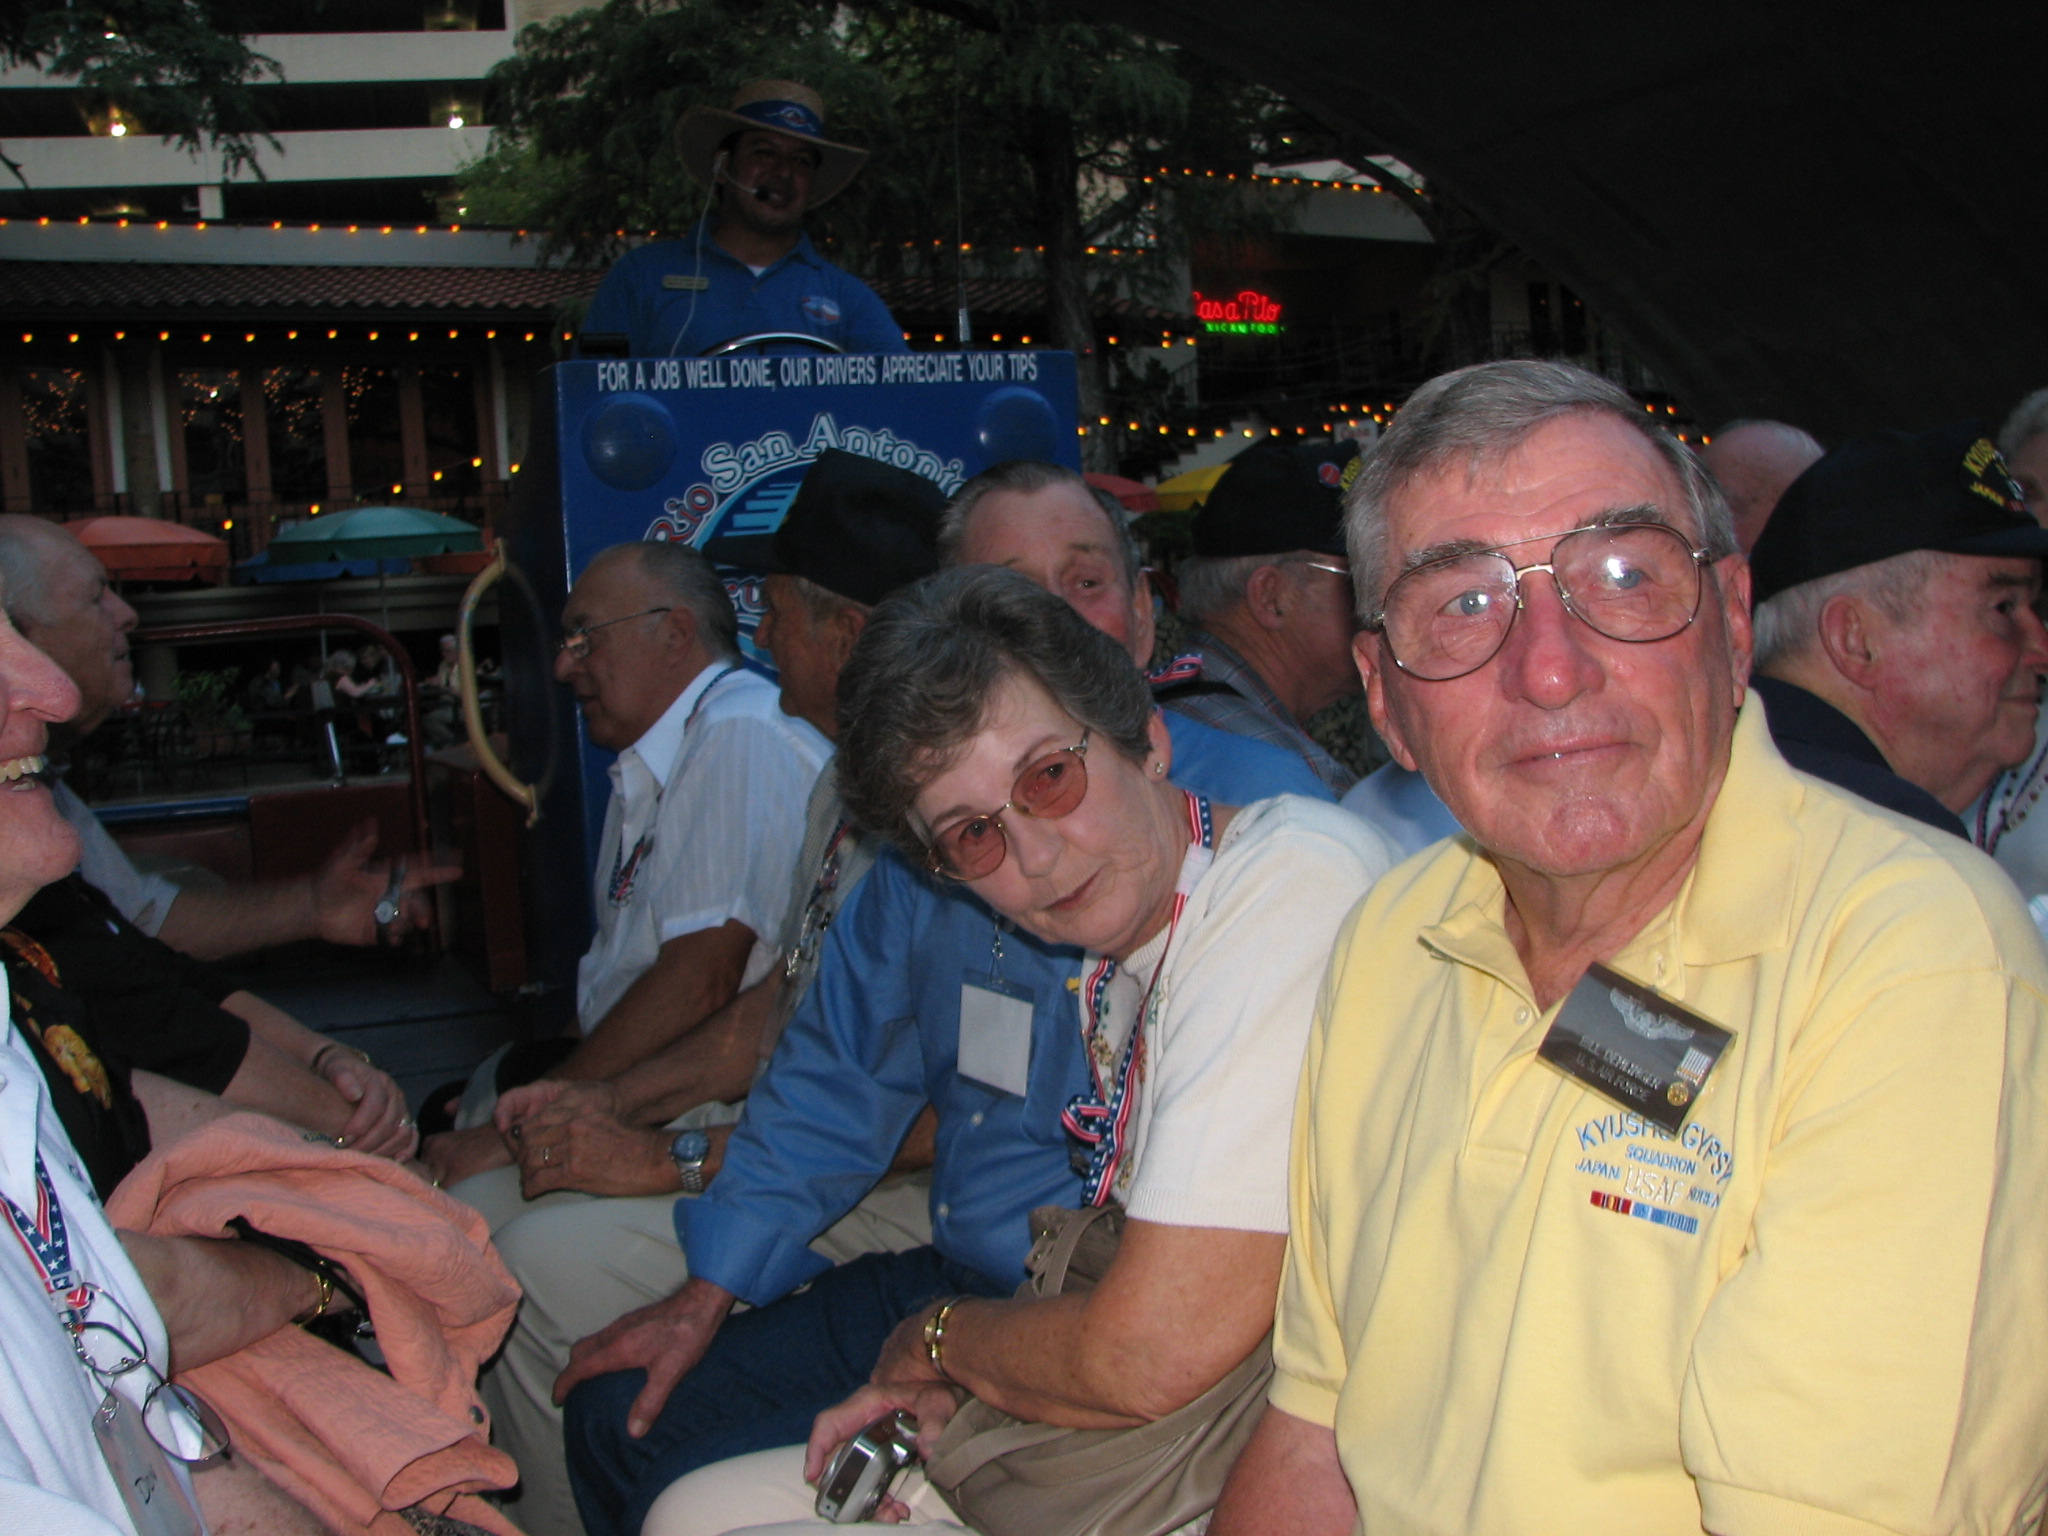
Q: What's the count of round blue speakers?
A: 2